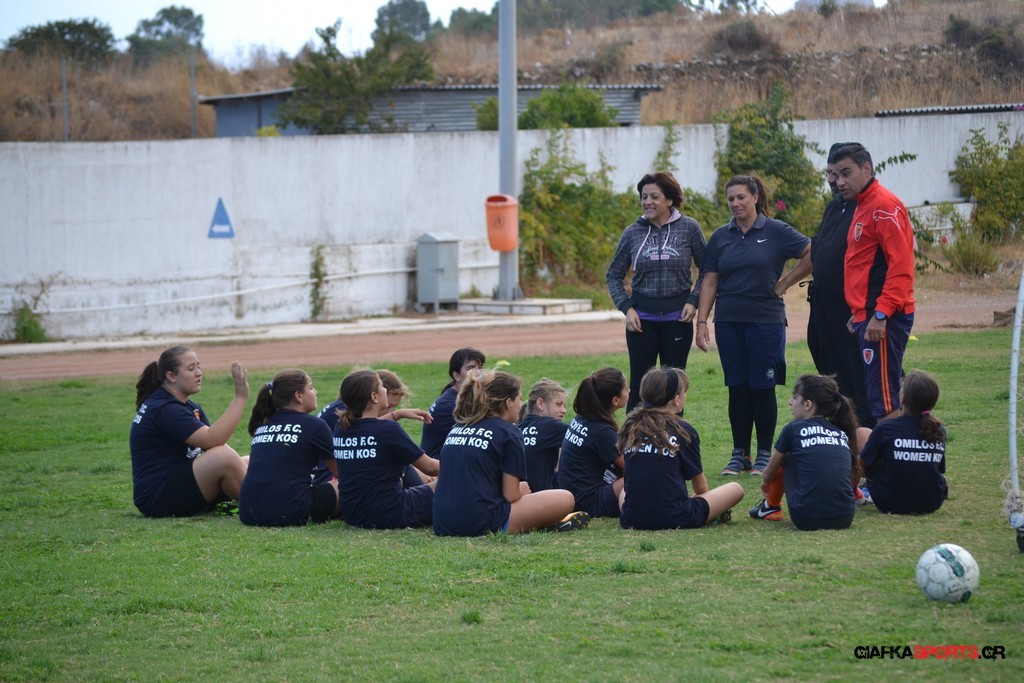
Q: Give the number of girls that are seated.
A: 11